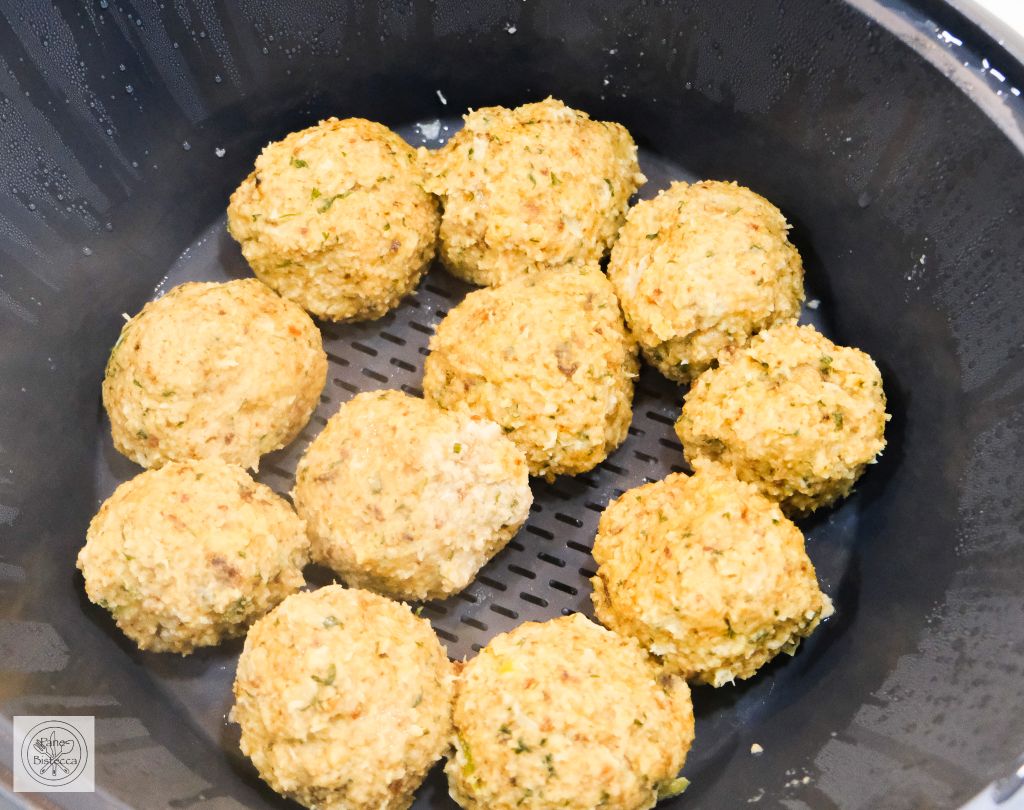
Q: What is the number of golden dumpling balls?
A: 11